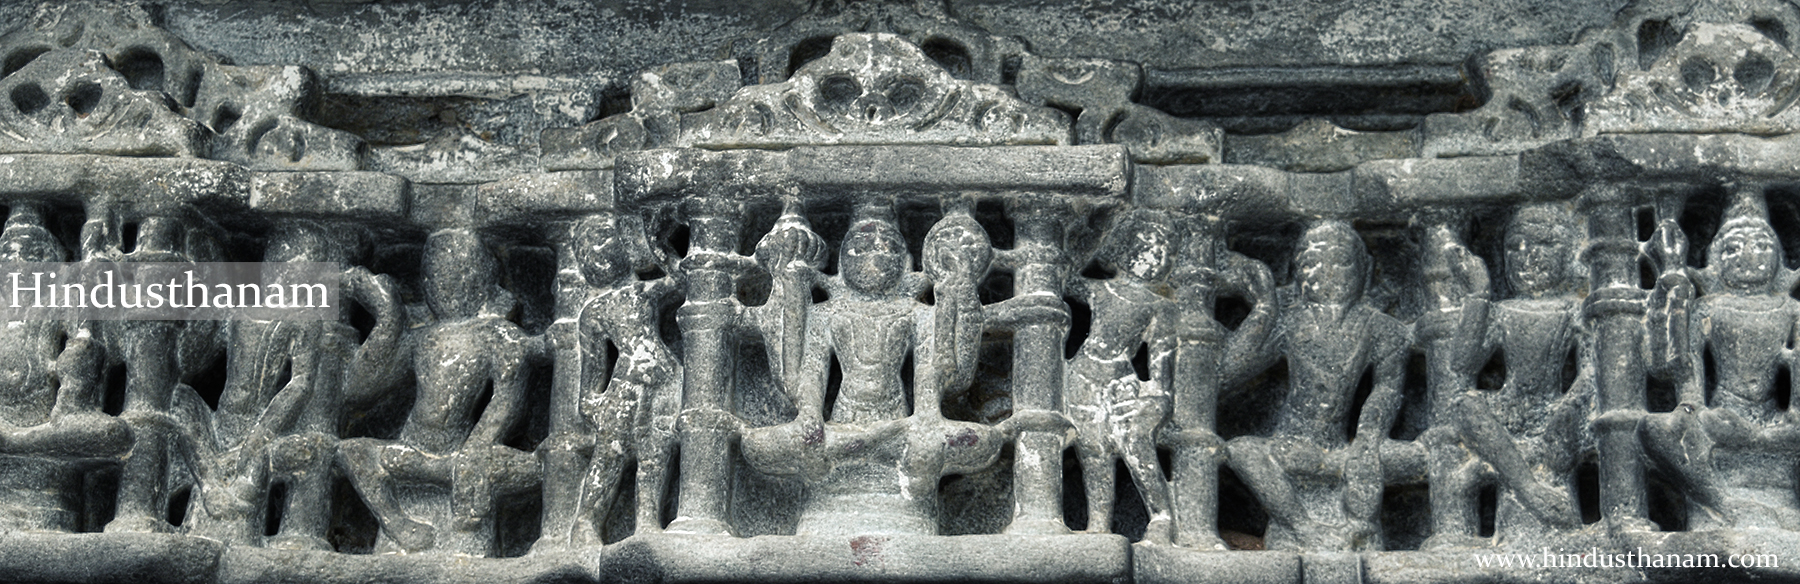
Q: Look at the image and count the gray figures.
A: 9